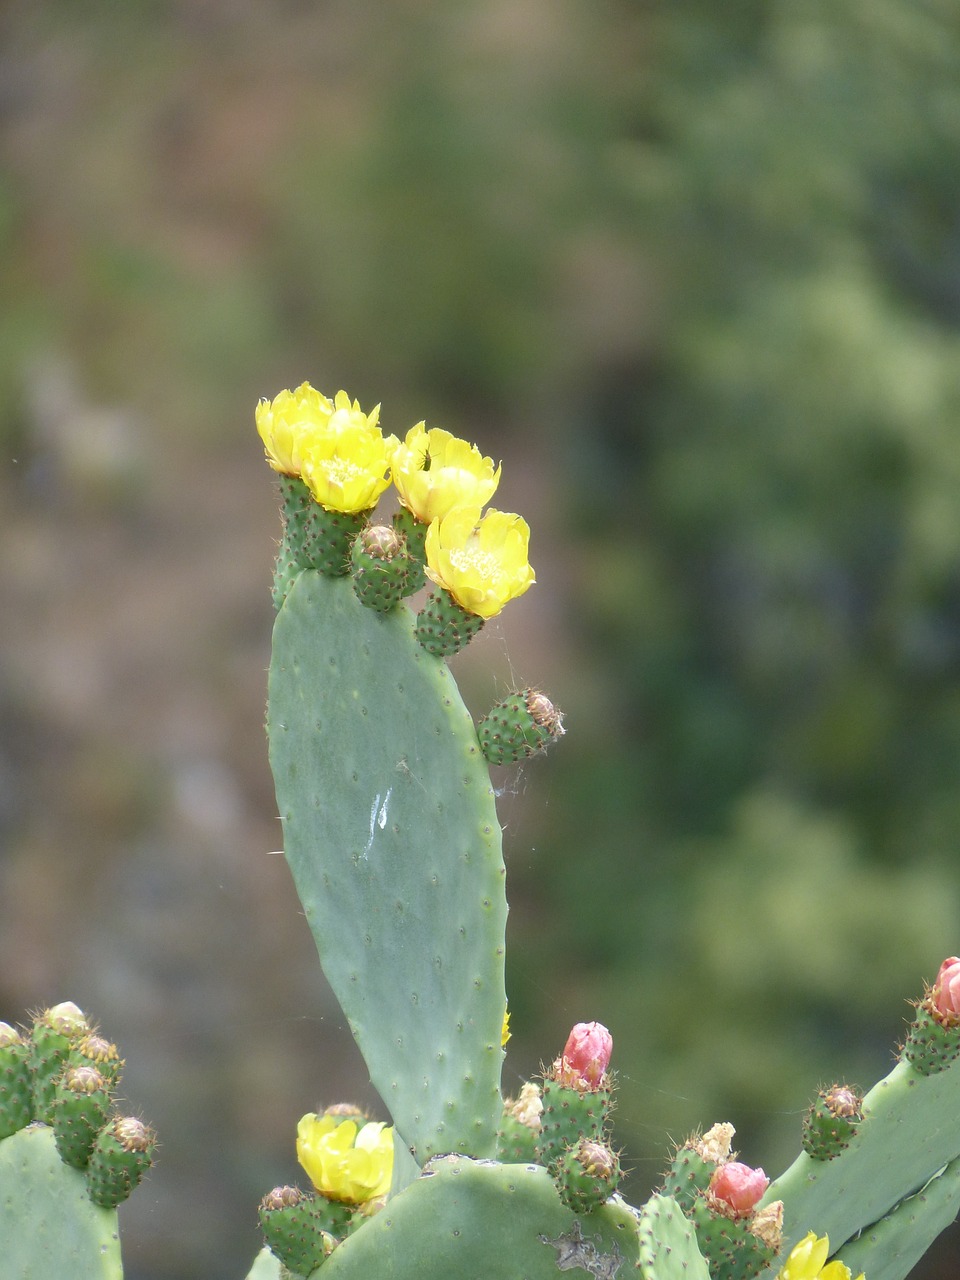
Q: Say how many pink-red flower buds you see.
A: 3